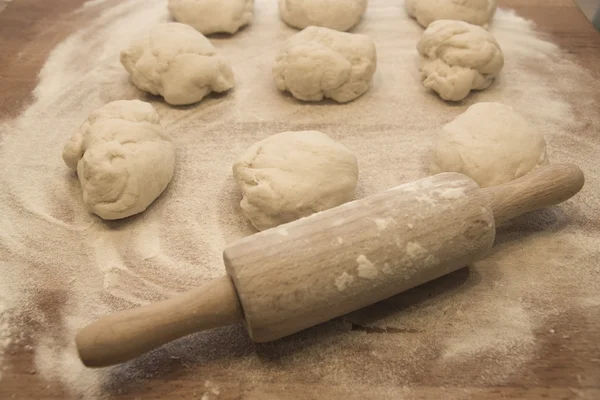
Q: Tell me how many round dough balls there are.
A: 9